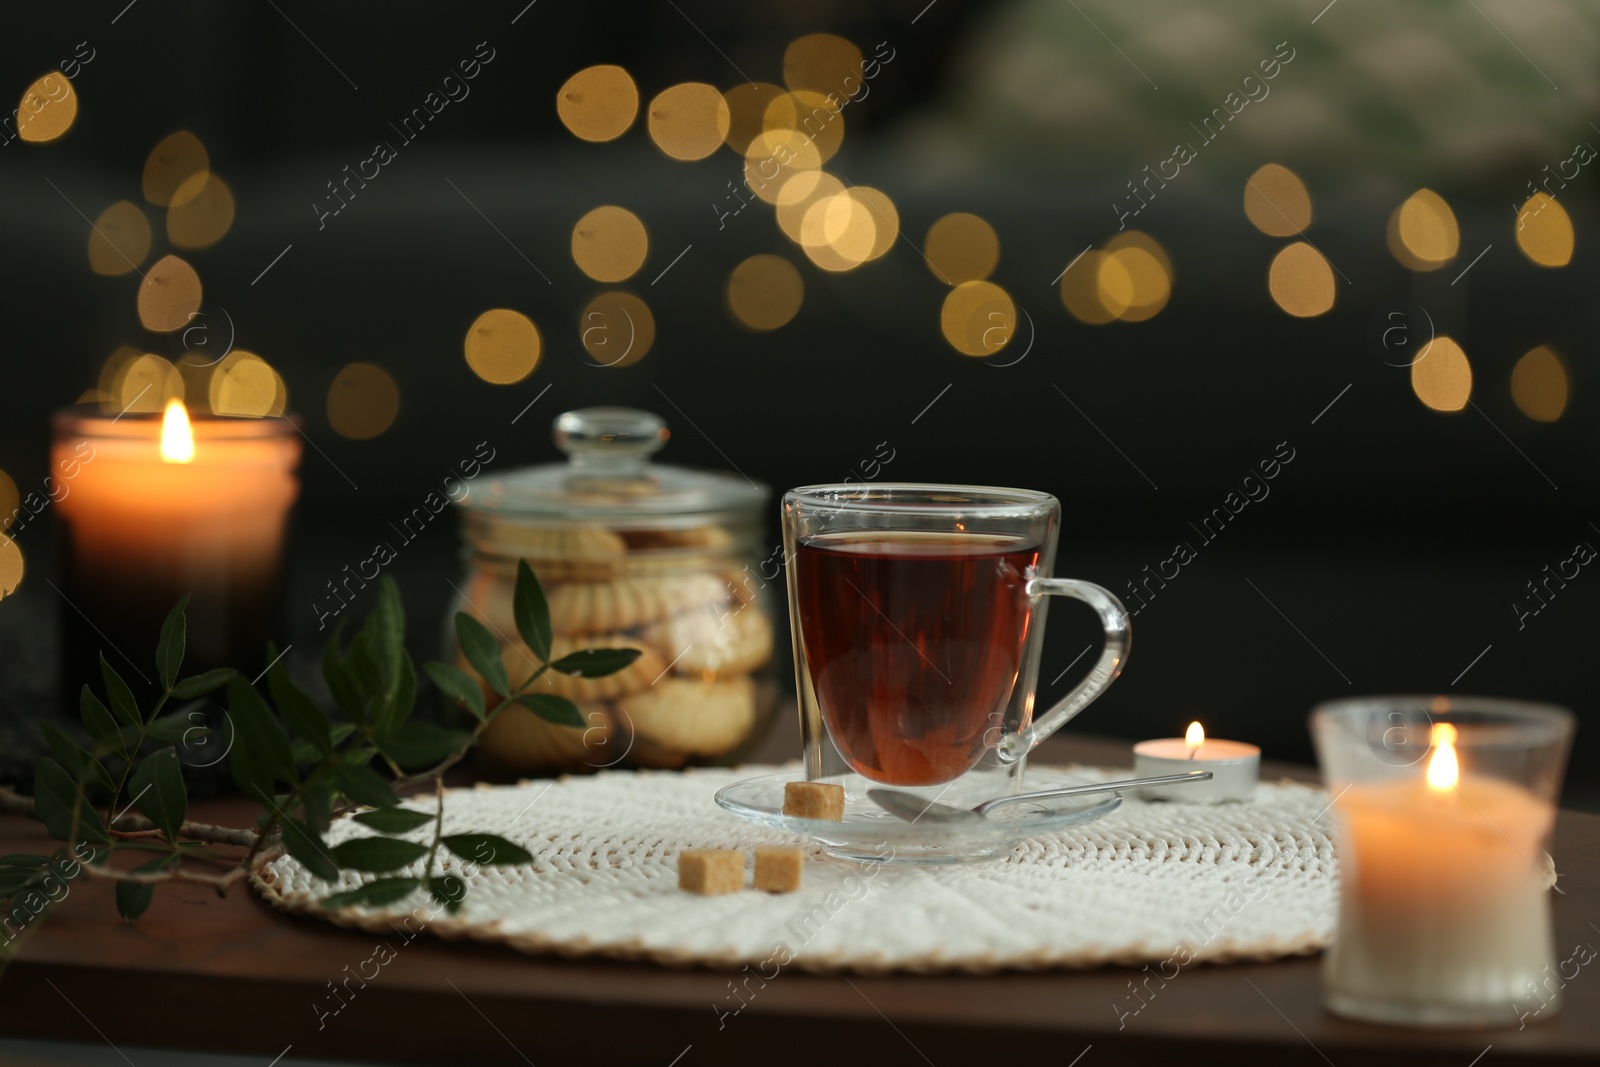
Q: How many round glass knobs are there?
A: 1